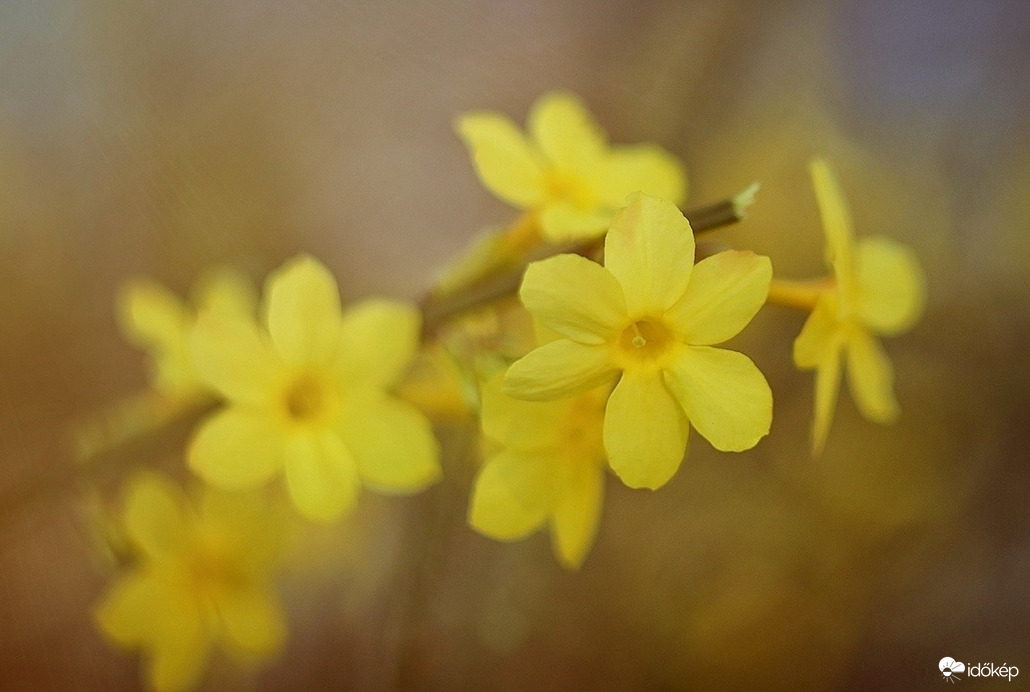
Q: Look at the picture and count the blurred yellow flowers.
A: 6